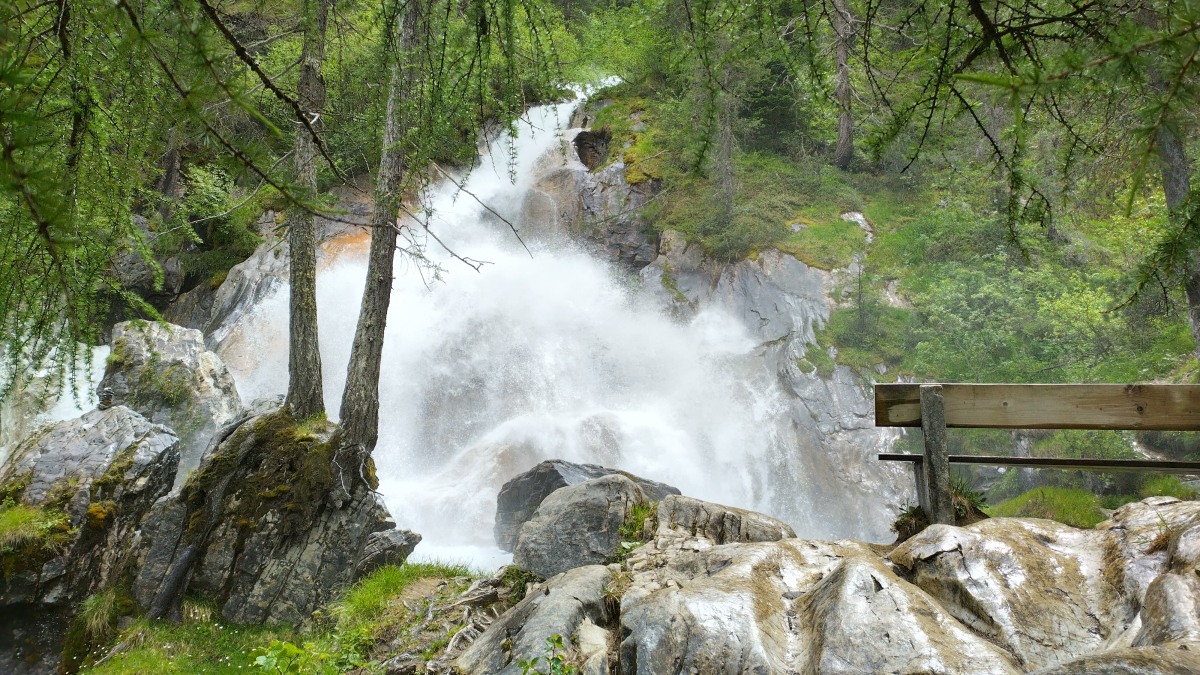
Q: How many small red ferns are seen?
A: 0